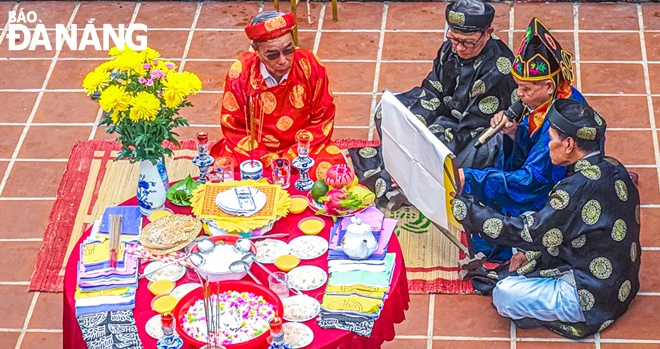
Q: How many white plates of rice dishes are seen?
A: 8